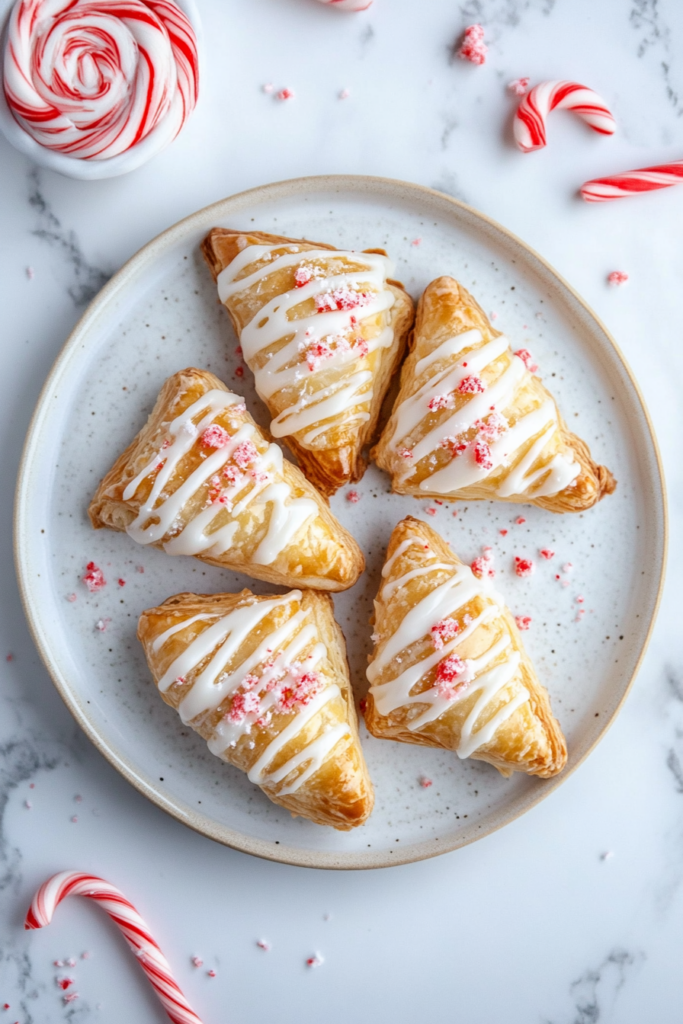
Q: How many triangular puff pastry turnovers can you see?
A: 5